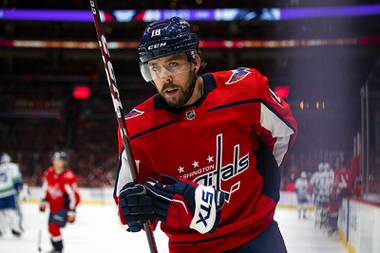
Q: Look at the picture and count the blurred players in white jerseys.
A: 4